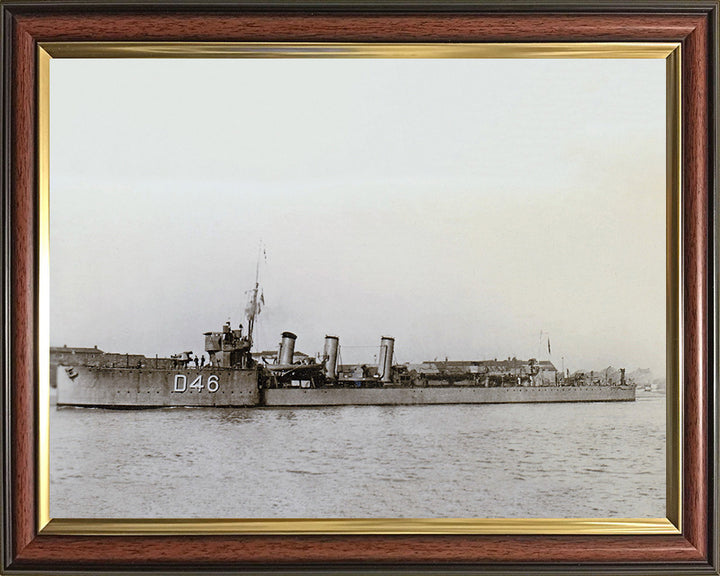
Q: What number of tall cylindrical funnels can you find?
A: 3